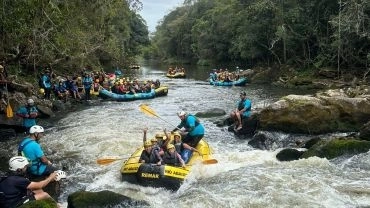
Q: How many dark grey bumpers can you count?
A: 1